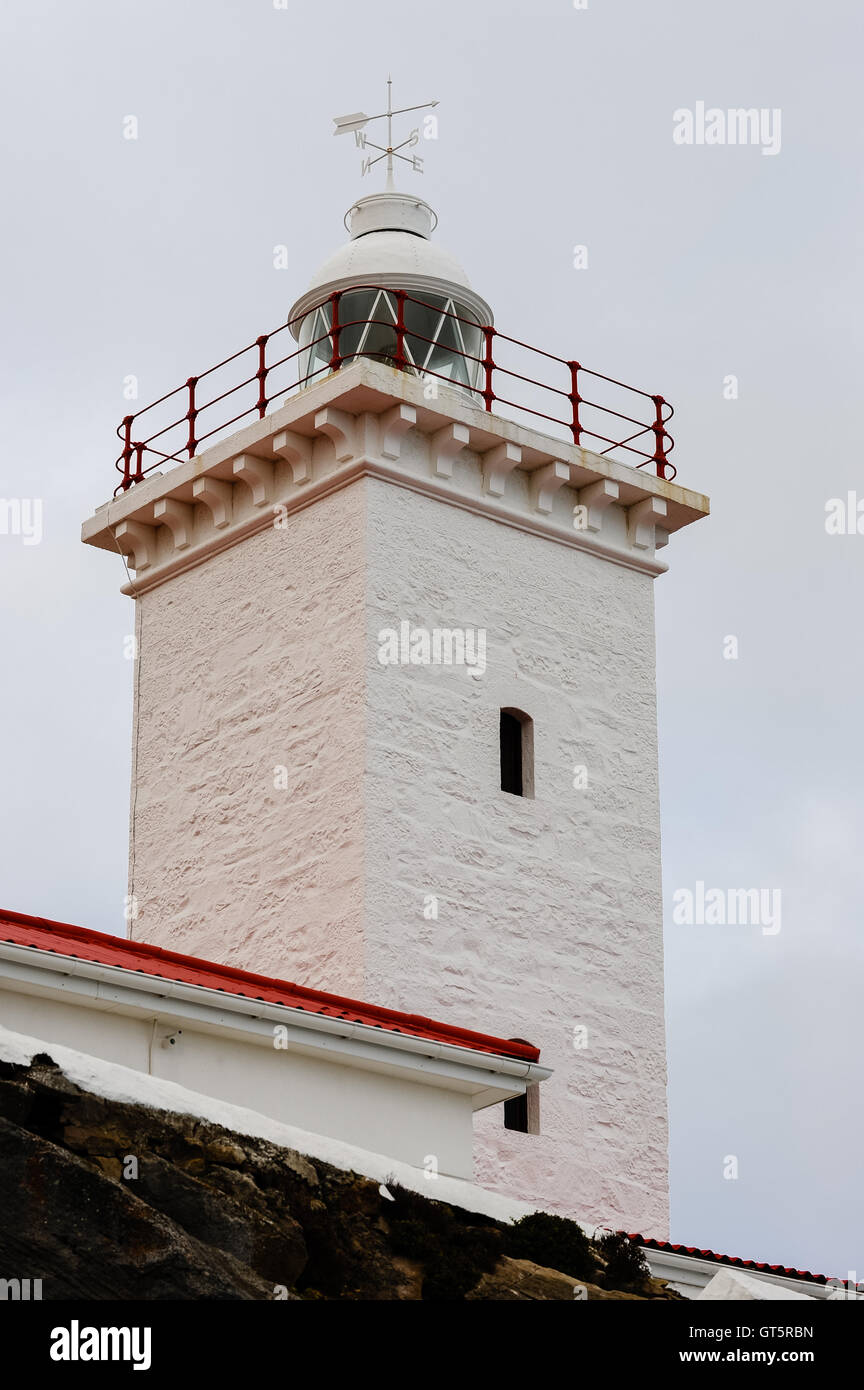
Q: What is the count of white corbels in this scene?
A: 12